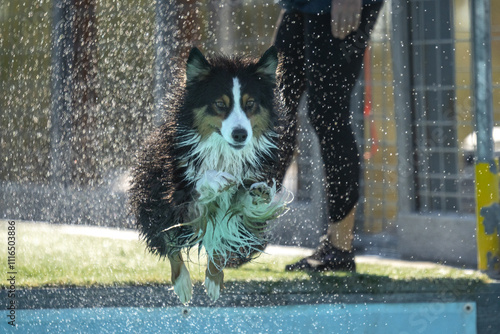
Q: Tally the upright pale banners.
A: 0